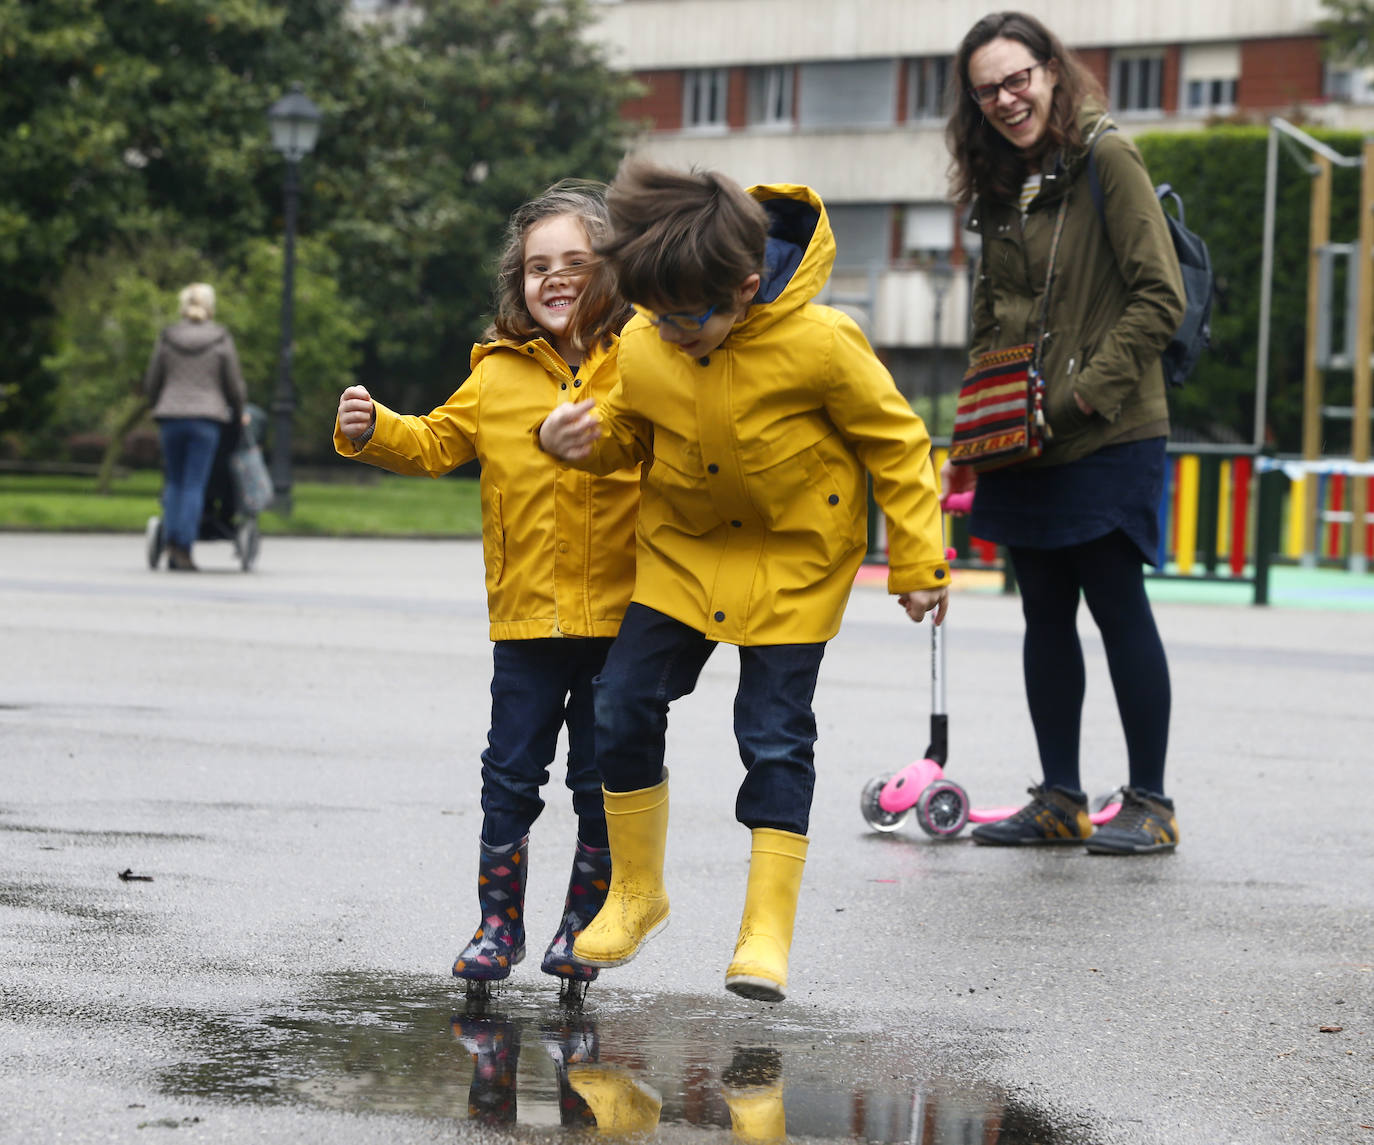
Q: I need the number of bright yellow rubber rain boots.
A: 2